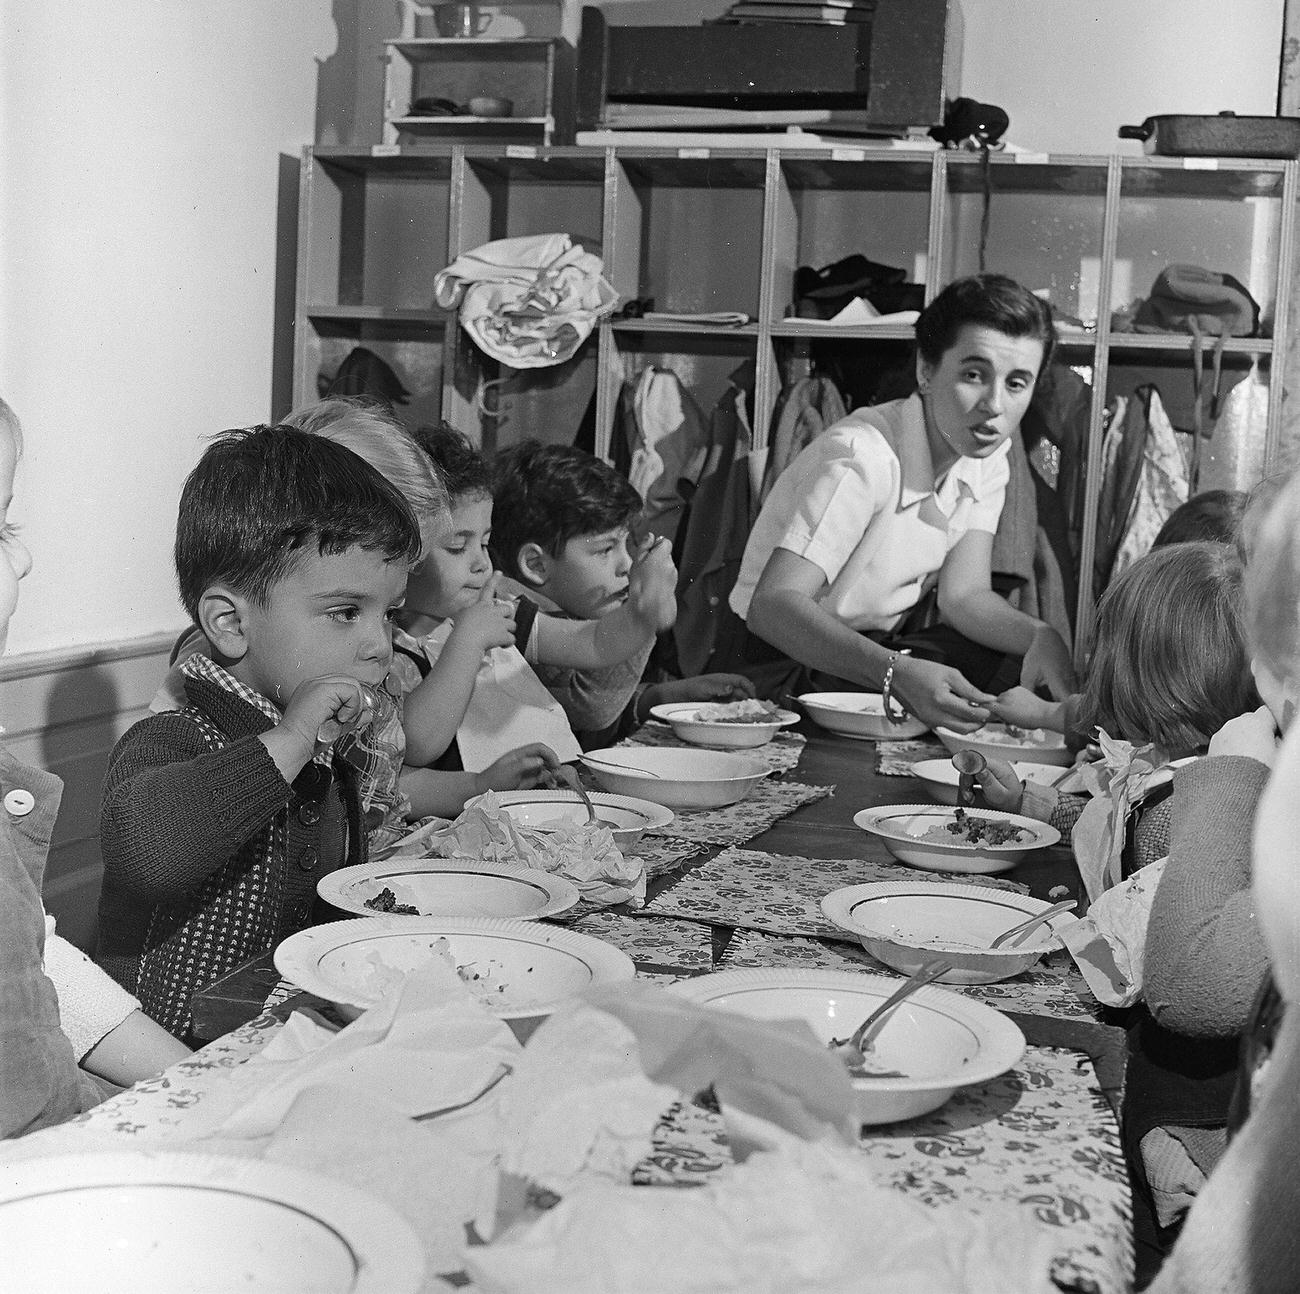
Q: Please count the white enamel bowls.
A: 12